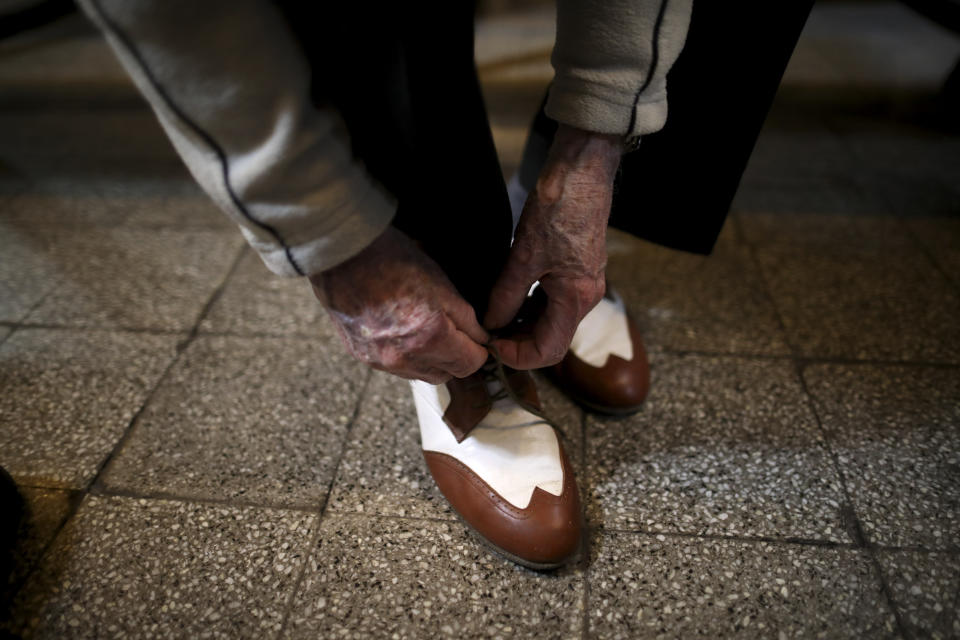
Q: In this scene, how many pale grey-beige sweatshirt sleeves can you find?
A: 2